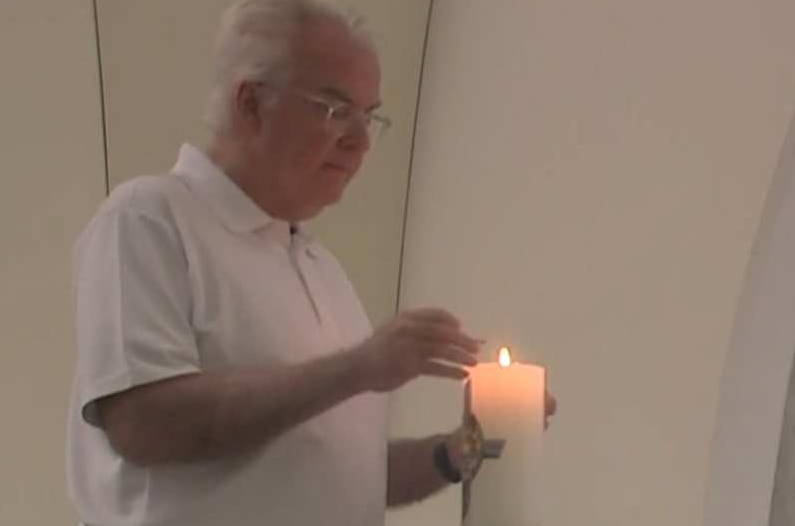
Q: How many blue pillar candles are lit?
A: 0